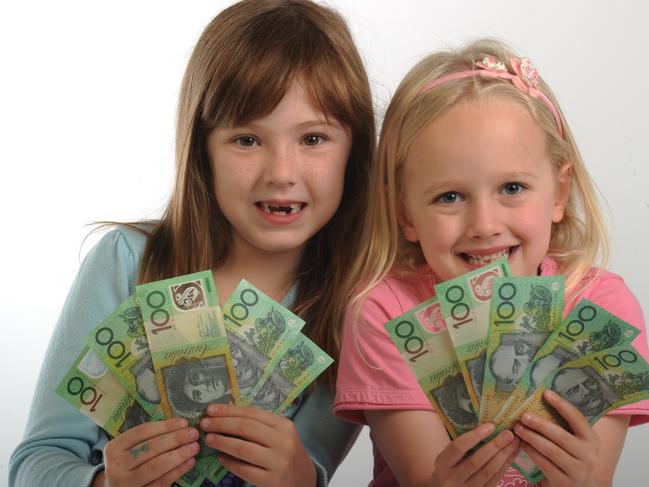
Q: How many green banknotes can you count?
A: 10